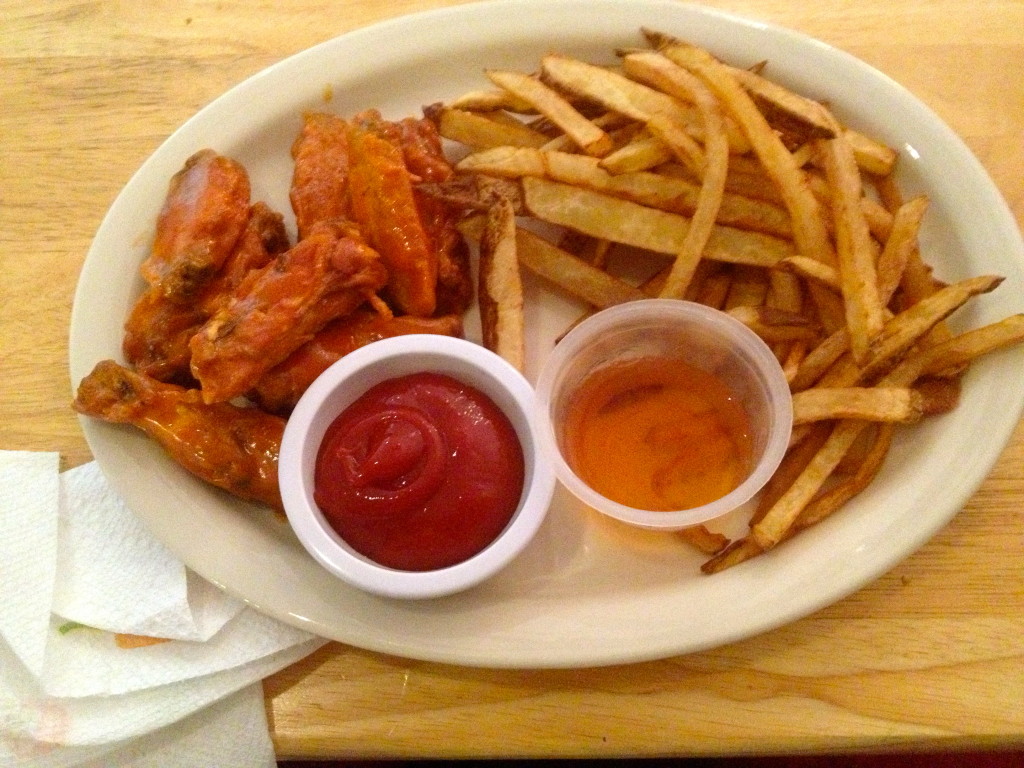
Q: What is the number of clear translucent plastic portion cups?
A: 1